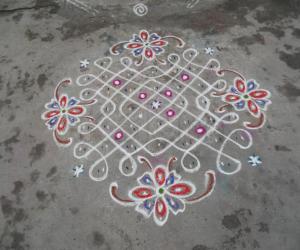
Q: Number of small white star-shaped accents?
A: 5